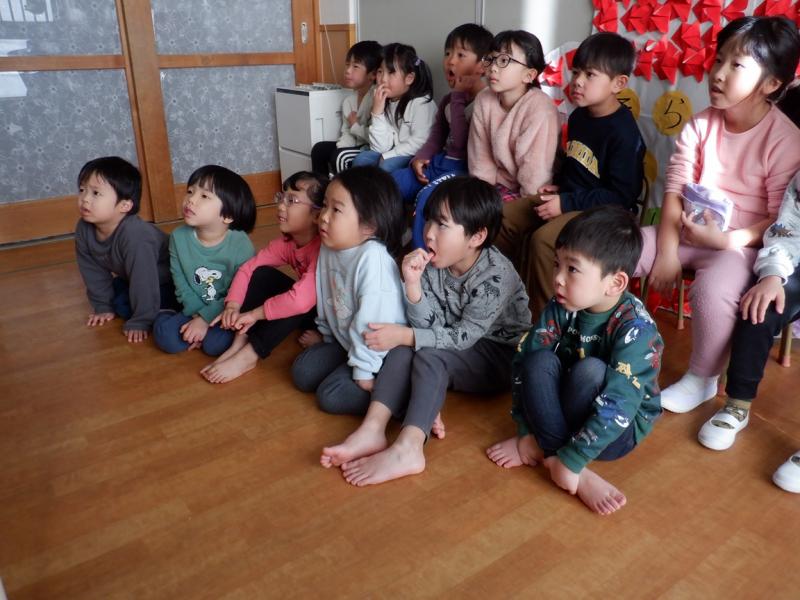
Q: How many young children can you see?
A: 13